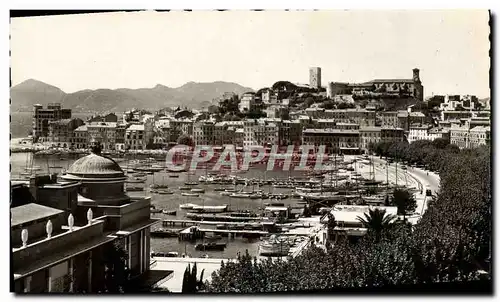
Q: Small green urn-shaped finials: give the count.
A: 0